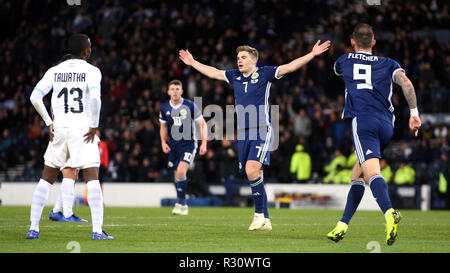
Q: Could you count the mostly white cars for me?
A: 0